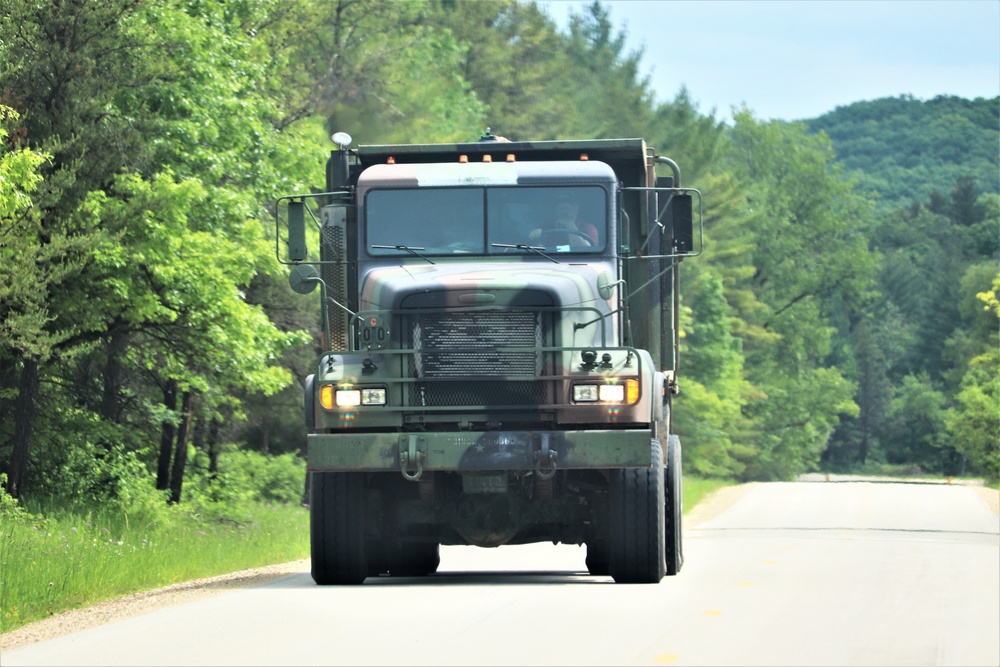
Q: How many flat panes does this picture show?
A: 2